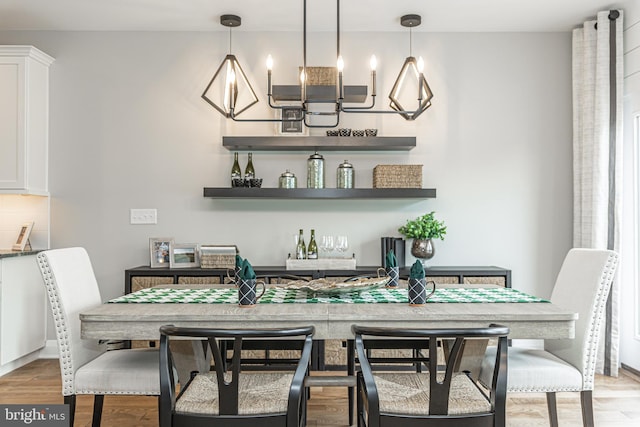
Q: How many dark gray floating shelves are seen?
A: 3